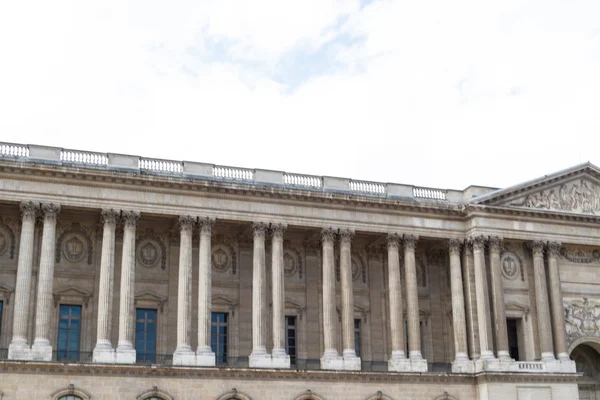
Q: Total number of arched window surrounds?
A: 6